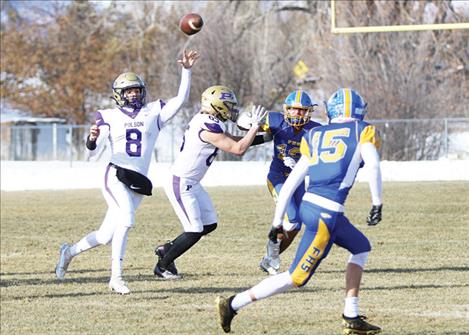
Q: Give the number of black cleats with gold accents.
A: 2